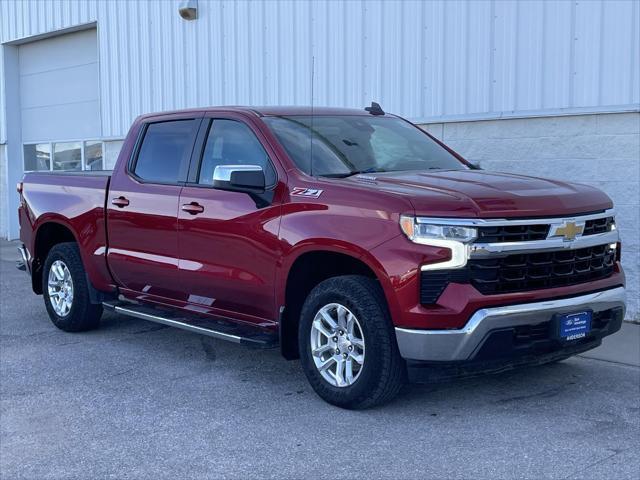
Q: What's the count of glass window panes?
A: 6